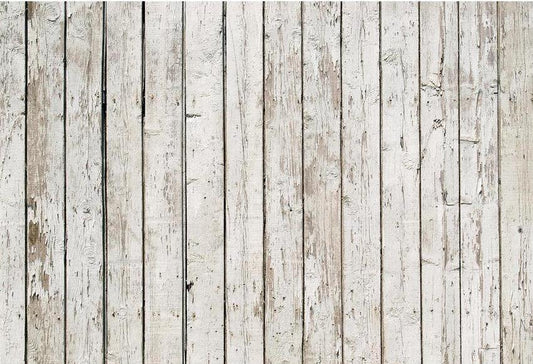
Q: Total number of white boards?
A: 14